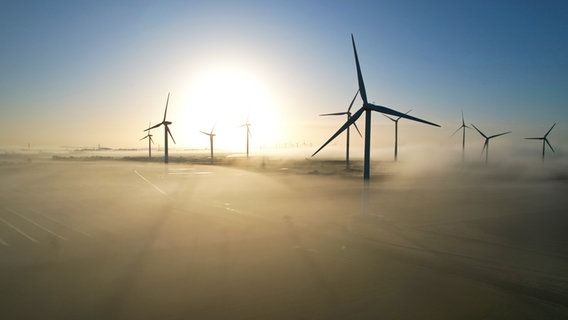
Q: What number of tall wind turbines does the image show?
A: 10